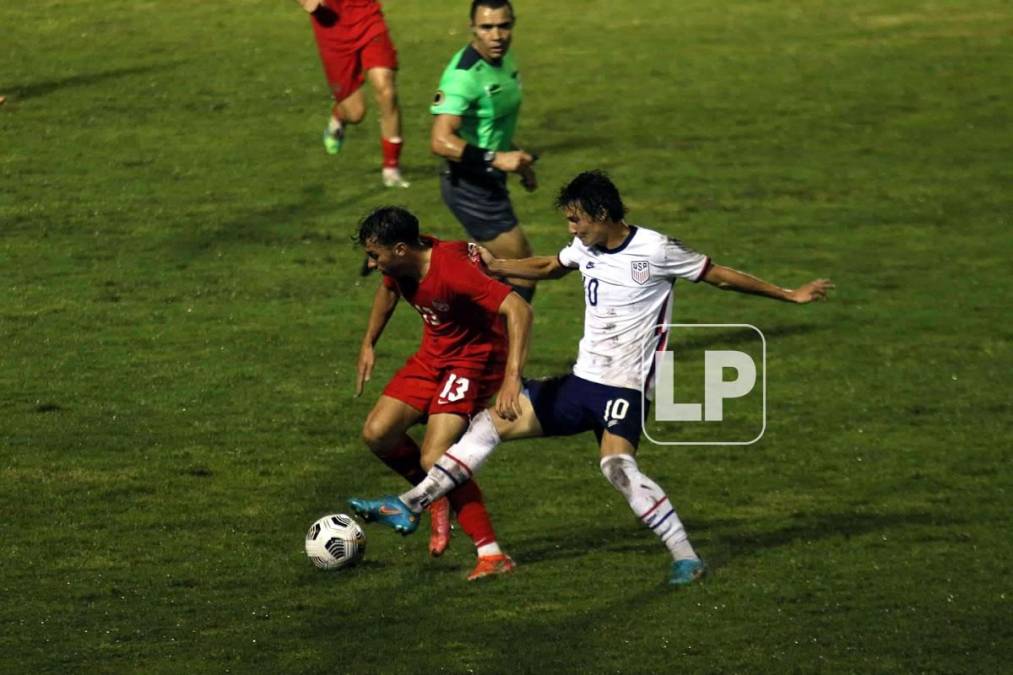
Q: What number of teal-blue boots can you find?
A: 2